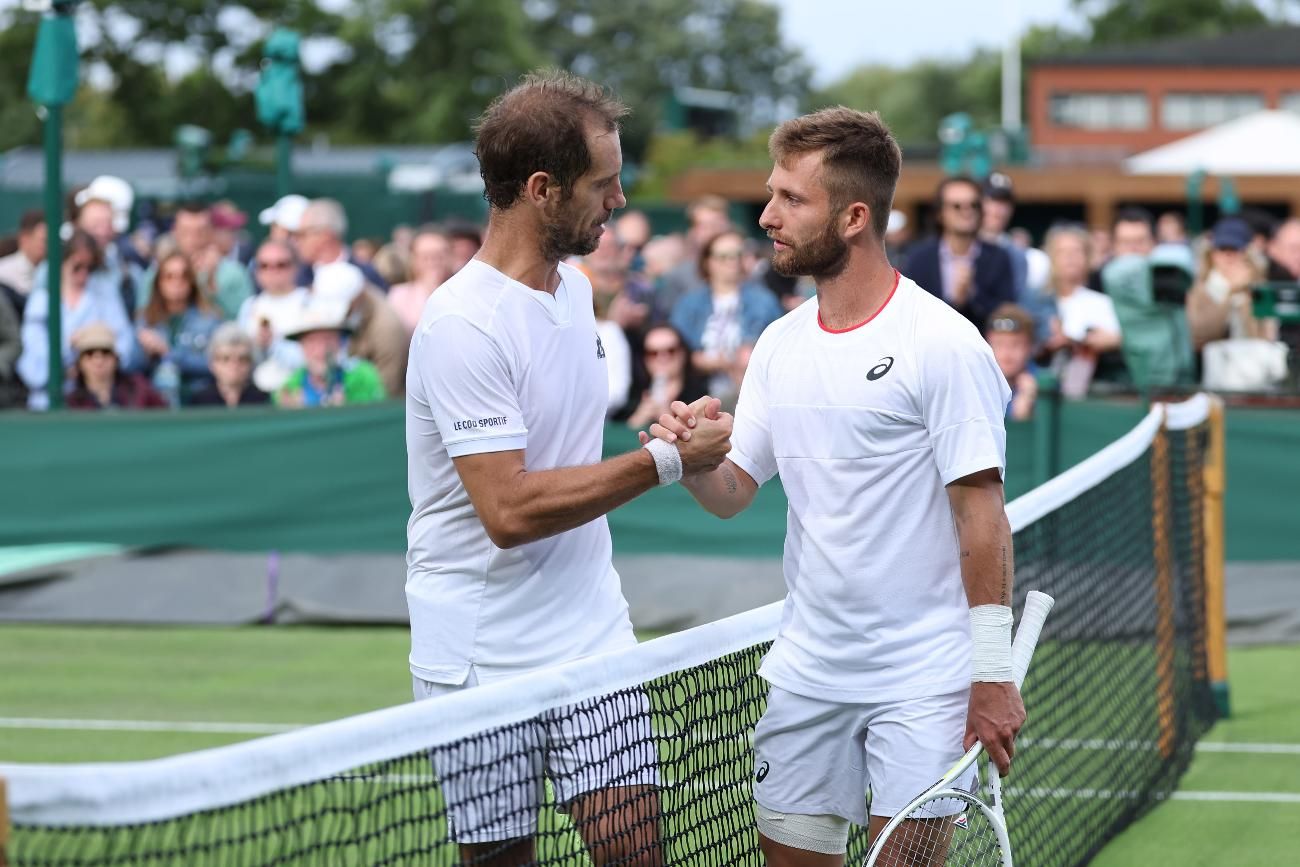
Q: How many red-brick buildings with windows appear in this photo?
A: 1